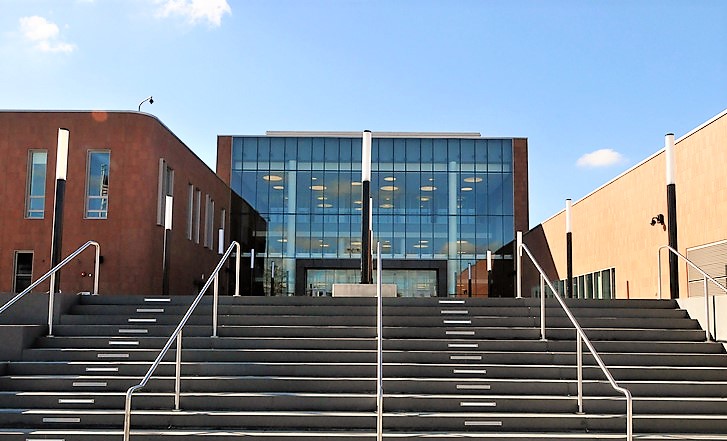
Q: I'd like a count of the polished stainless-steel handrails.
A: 5